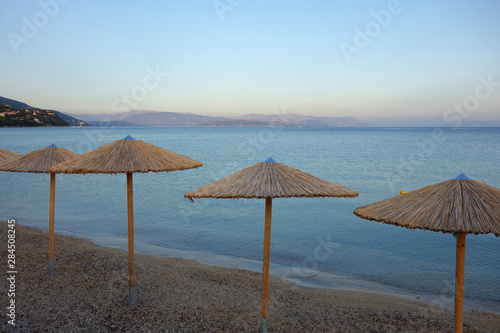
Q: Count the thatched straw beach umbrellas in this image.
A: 5